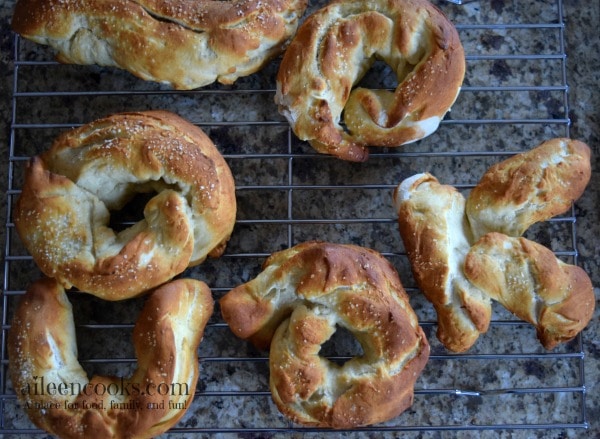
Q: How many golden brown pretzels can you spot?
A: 6